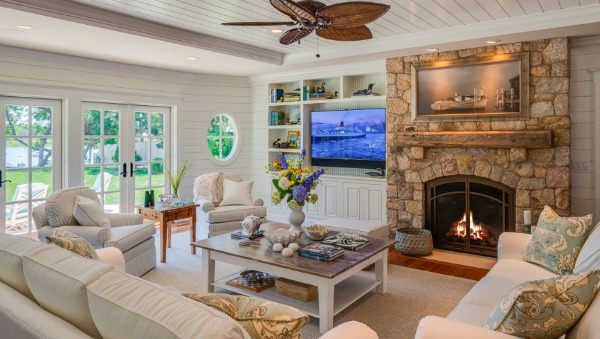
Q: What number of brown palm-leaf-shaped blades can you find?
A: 5